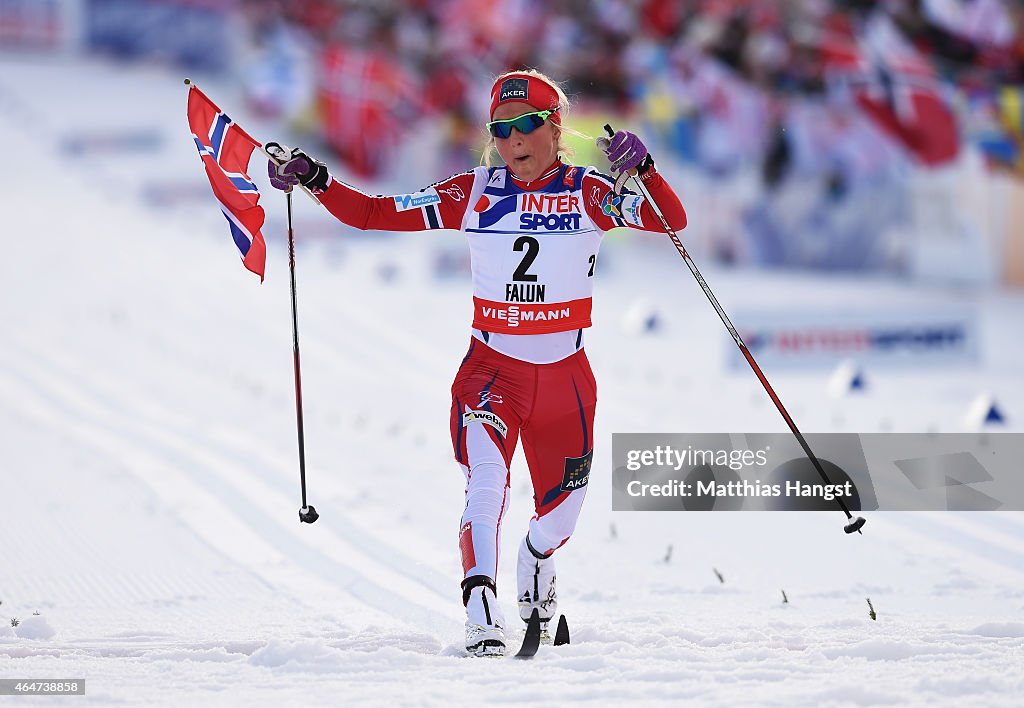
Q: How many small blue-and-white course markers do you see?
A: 3